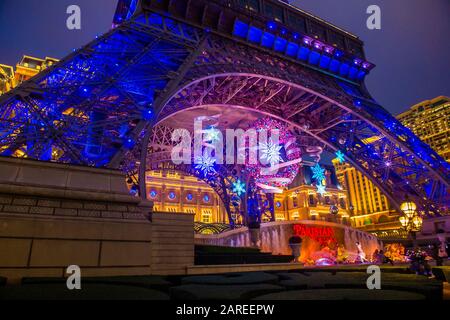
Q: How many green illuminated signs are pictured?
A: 0